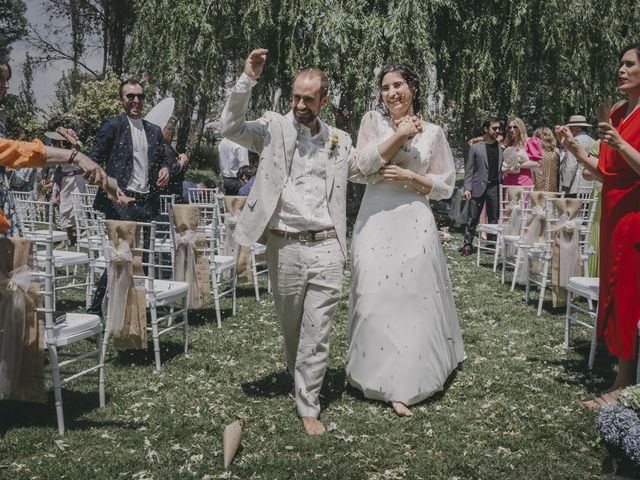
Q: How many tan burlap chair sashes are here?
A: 7